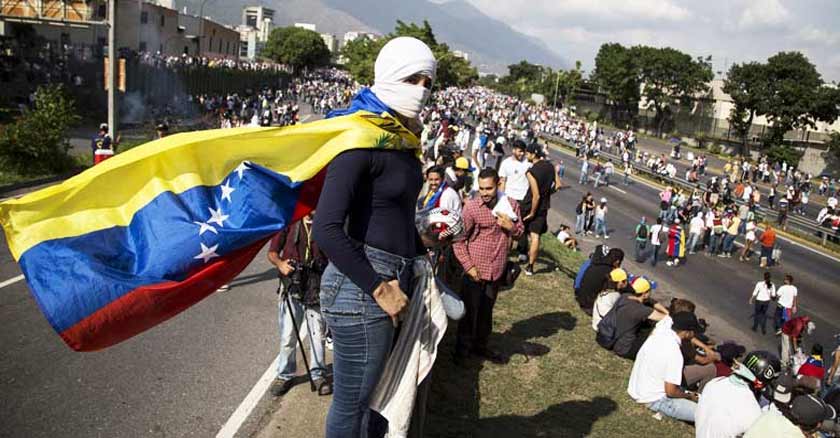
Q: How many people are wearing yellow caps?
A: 3